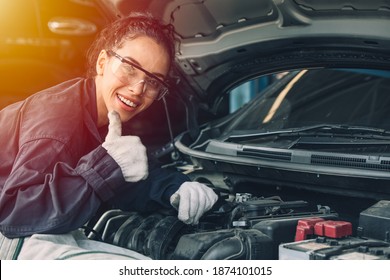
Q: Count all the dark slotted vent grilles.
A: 2